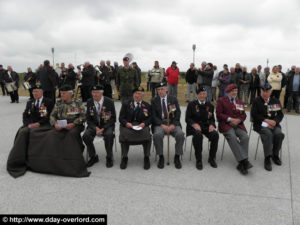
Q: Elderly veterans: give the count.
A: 8